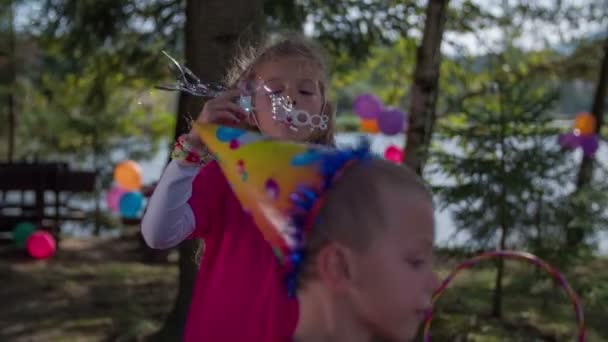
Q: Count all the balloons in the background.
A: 12